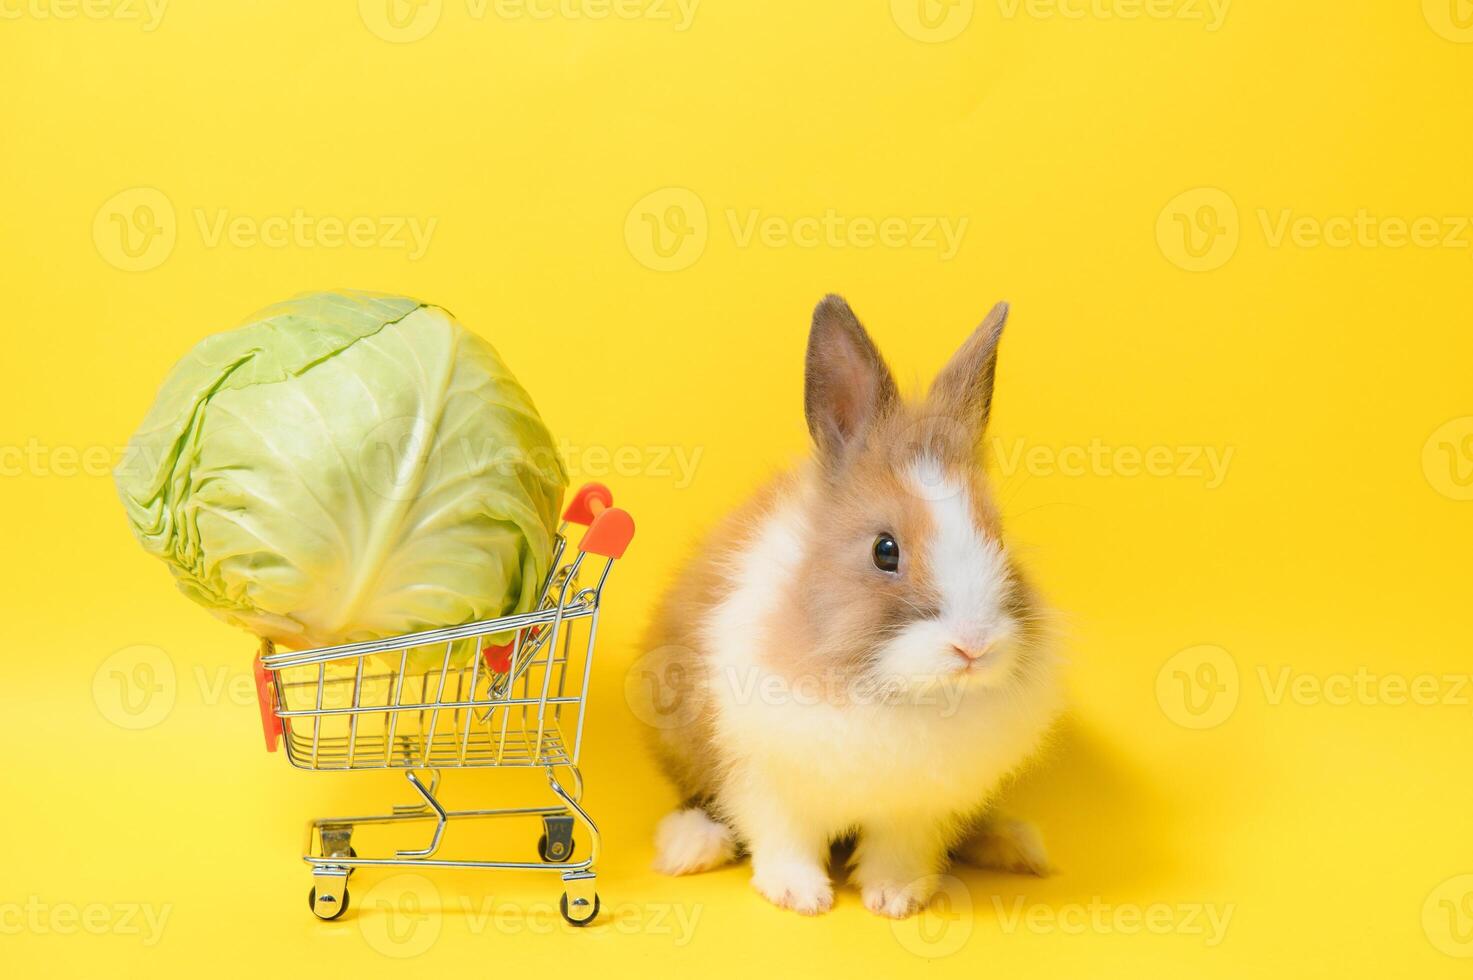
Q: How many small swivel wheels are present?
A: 4